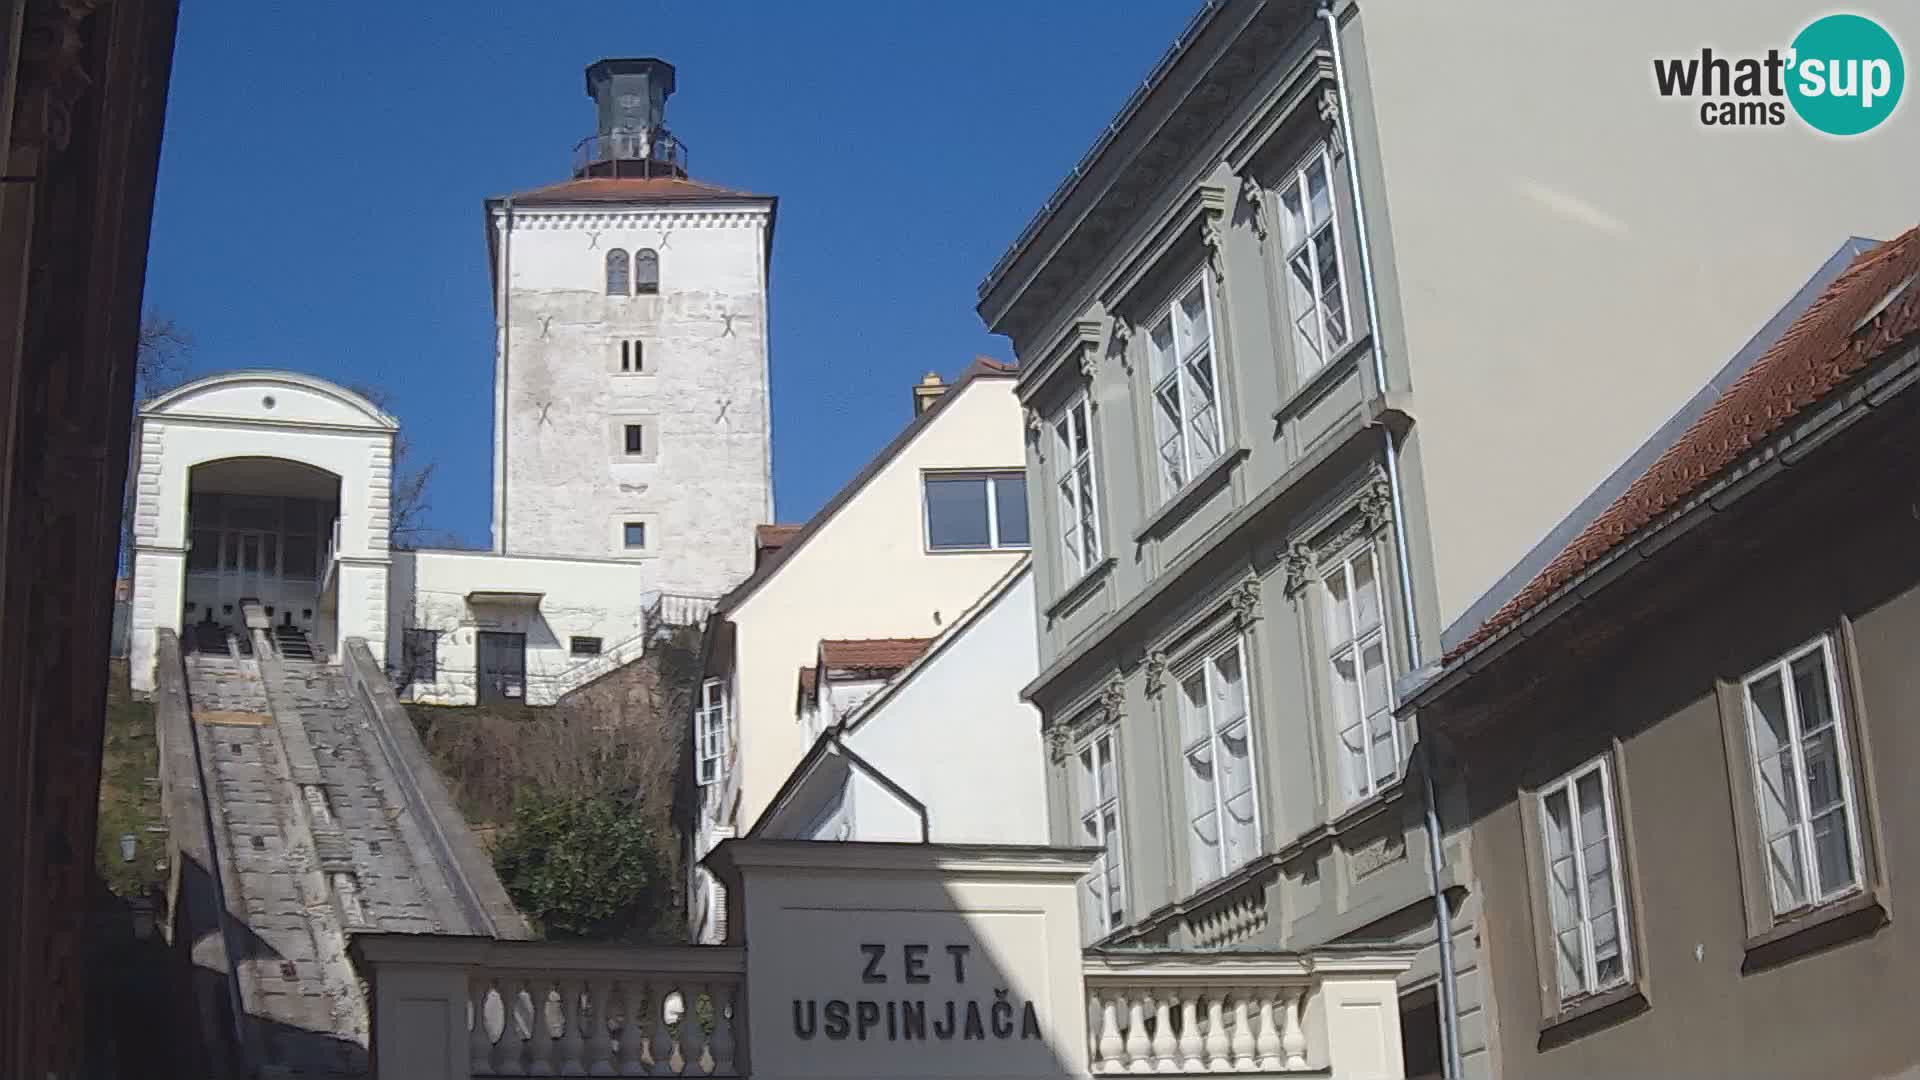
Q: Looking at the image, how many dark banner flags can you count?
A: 0